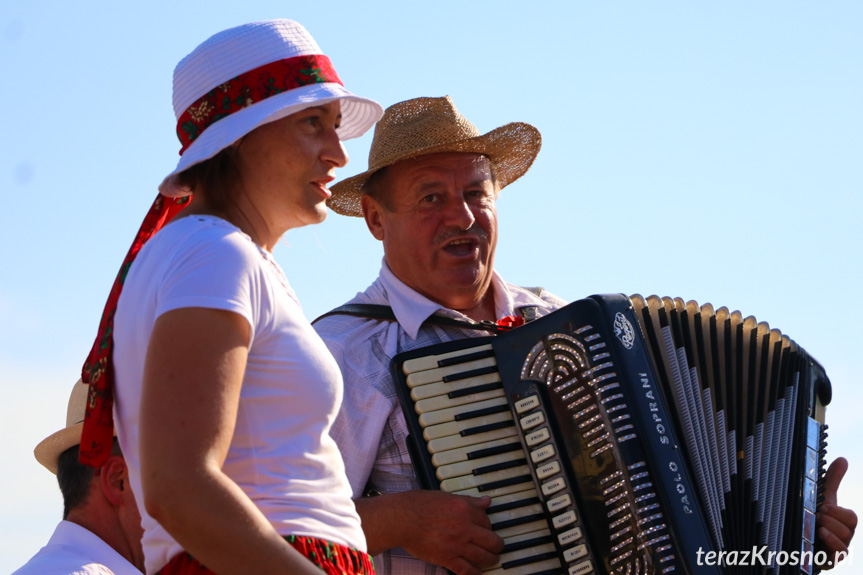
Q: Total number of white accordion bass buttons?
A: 11